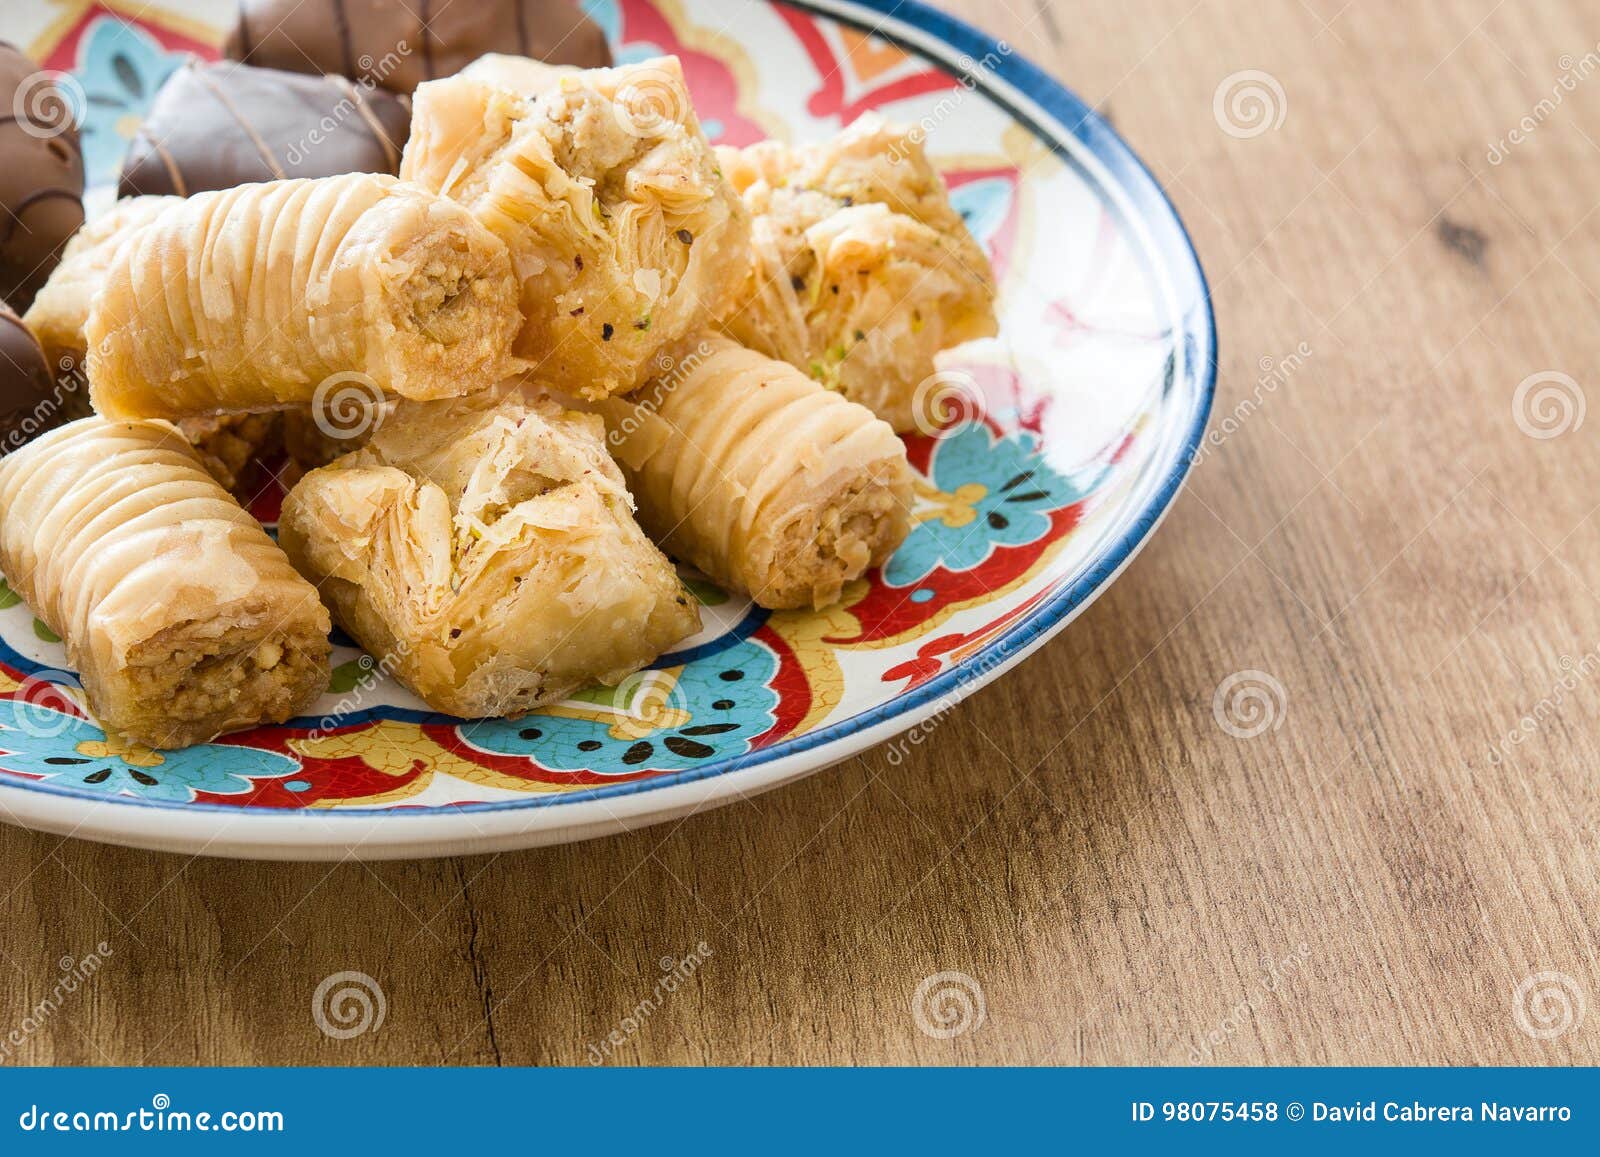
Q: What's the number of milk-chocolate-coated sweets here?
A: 2